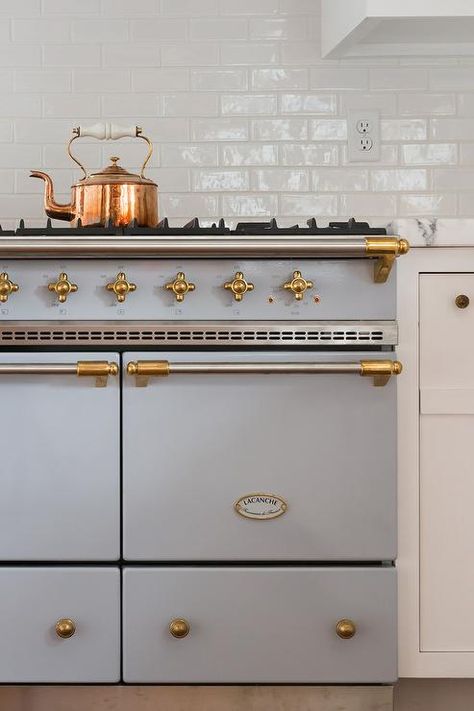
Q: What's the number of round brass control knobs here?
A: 6